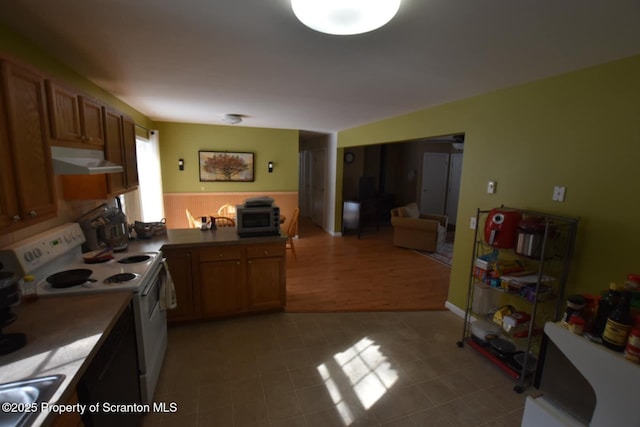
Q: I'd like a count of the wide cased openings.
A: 1